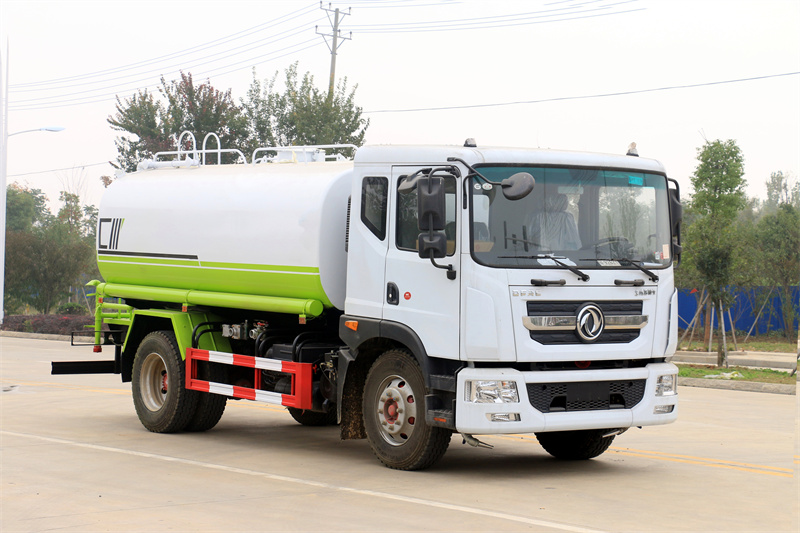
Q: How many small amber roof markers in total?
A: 2